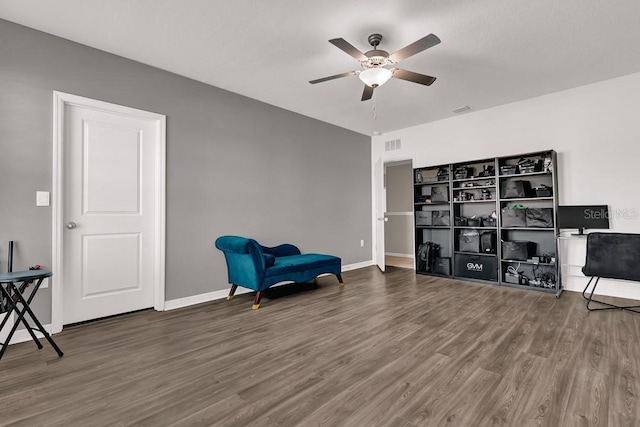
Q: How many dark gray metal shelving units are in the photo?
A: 3